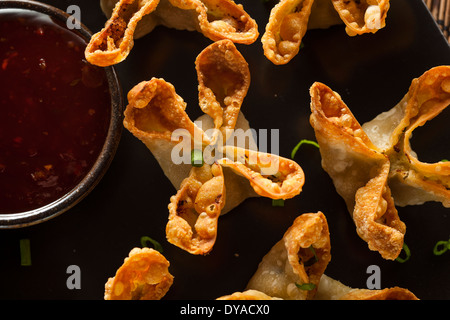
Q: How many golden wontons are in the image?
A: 6